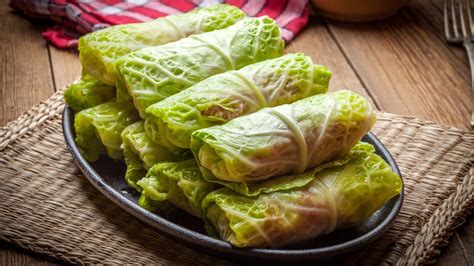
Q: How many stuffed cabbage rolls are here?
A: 9